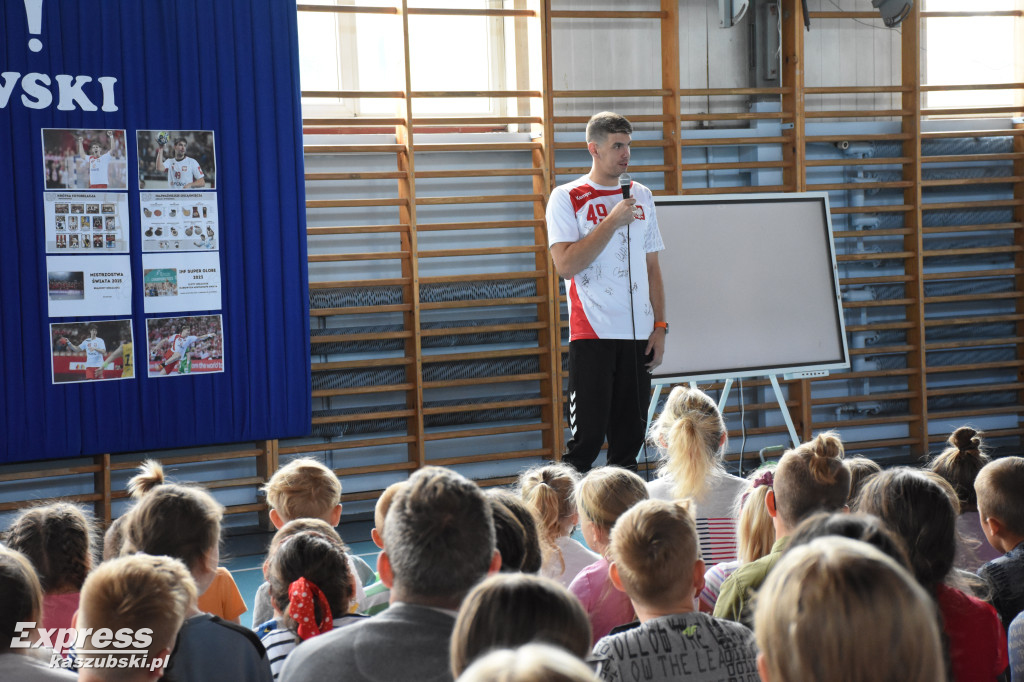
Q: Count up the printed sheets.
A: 8